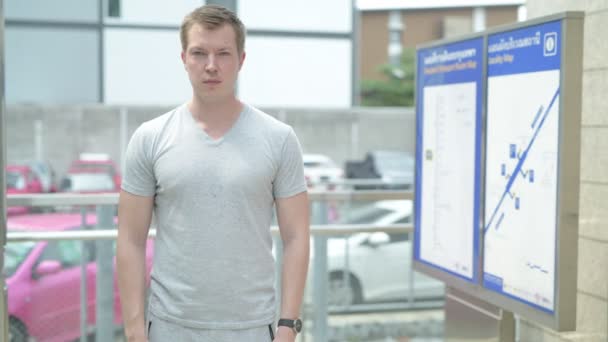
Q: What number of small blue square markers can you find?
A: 4